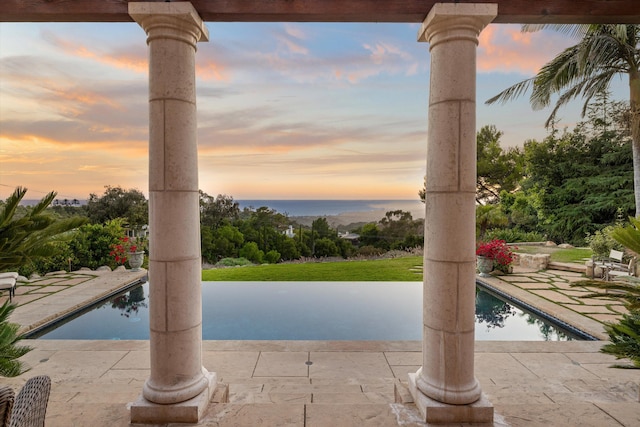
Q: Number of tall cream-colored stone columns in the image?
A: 2